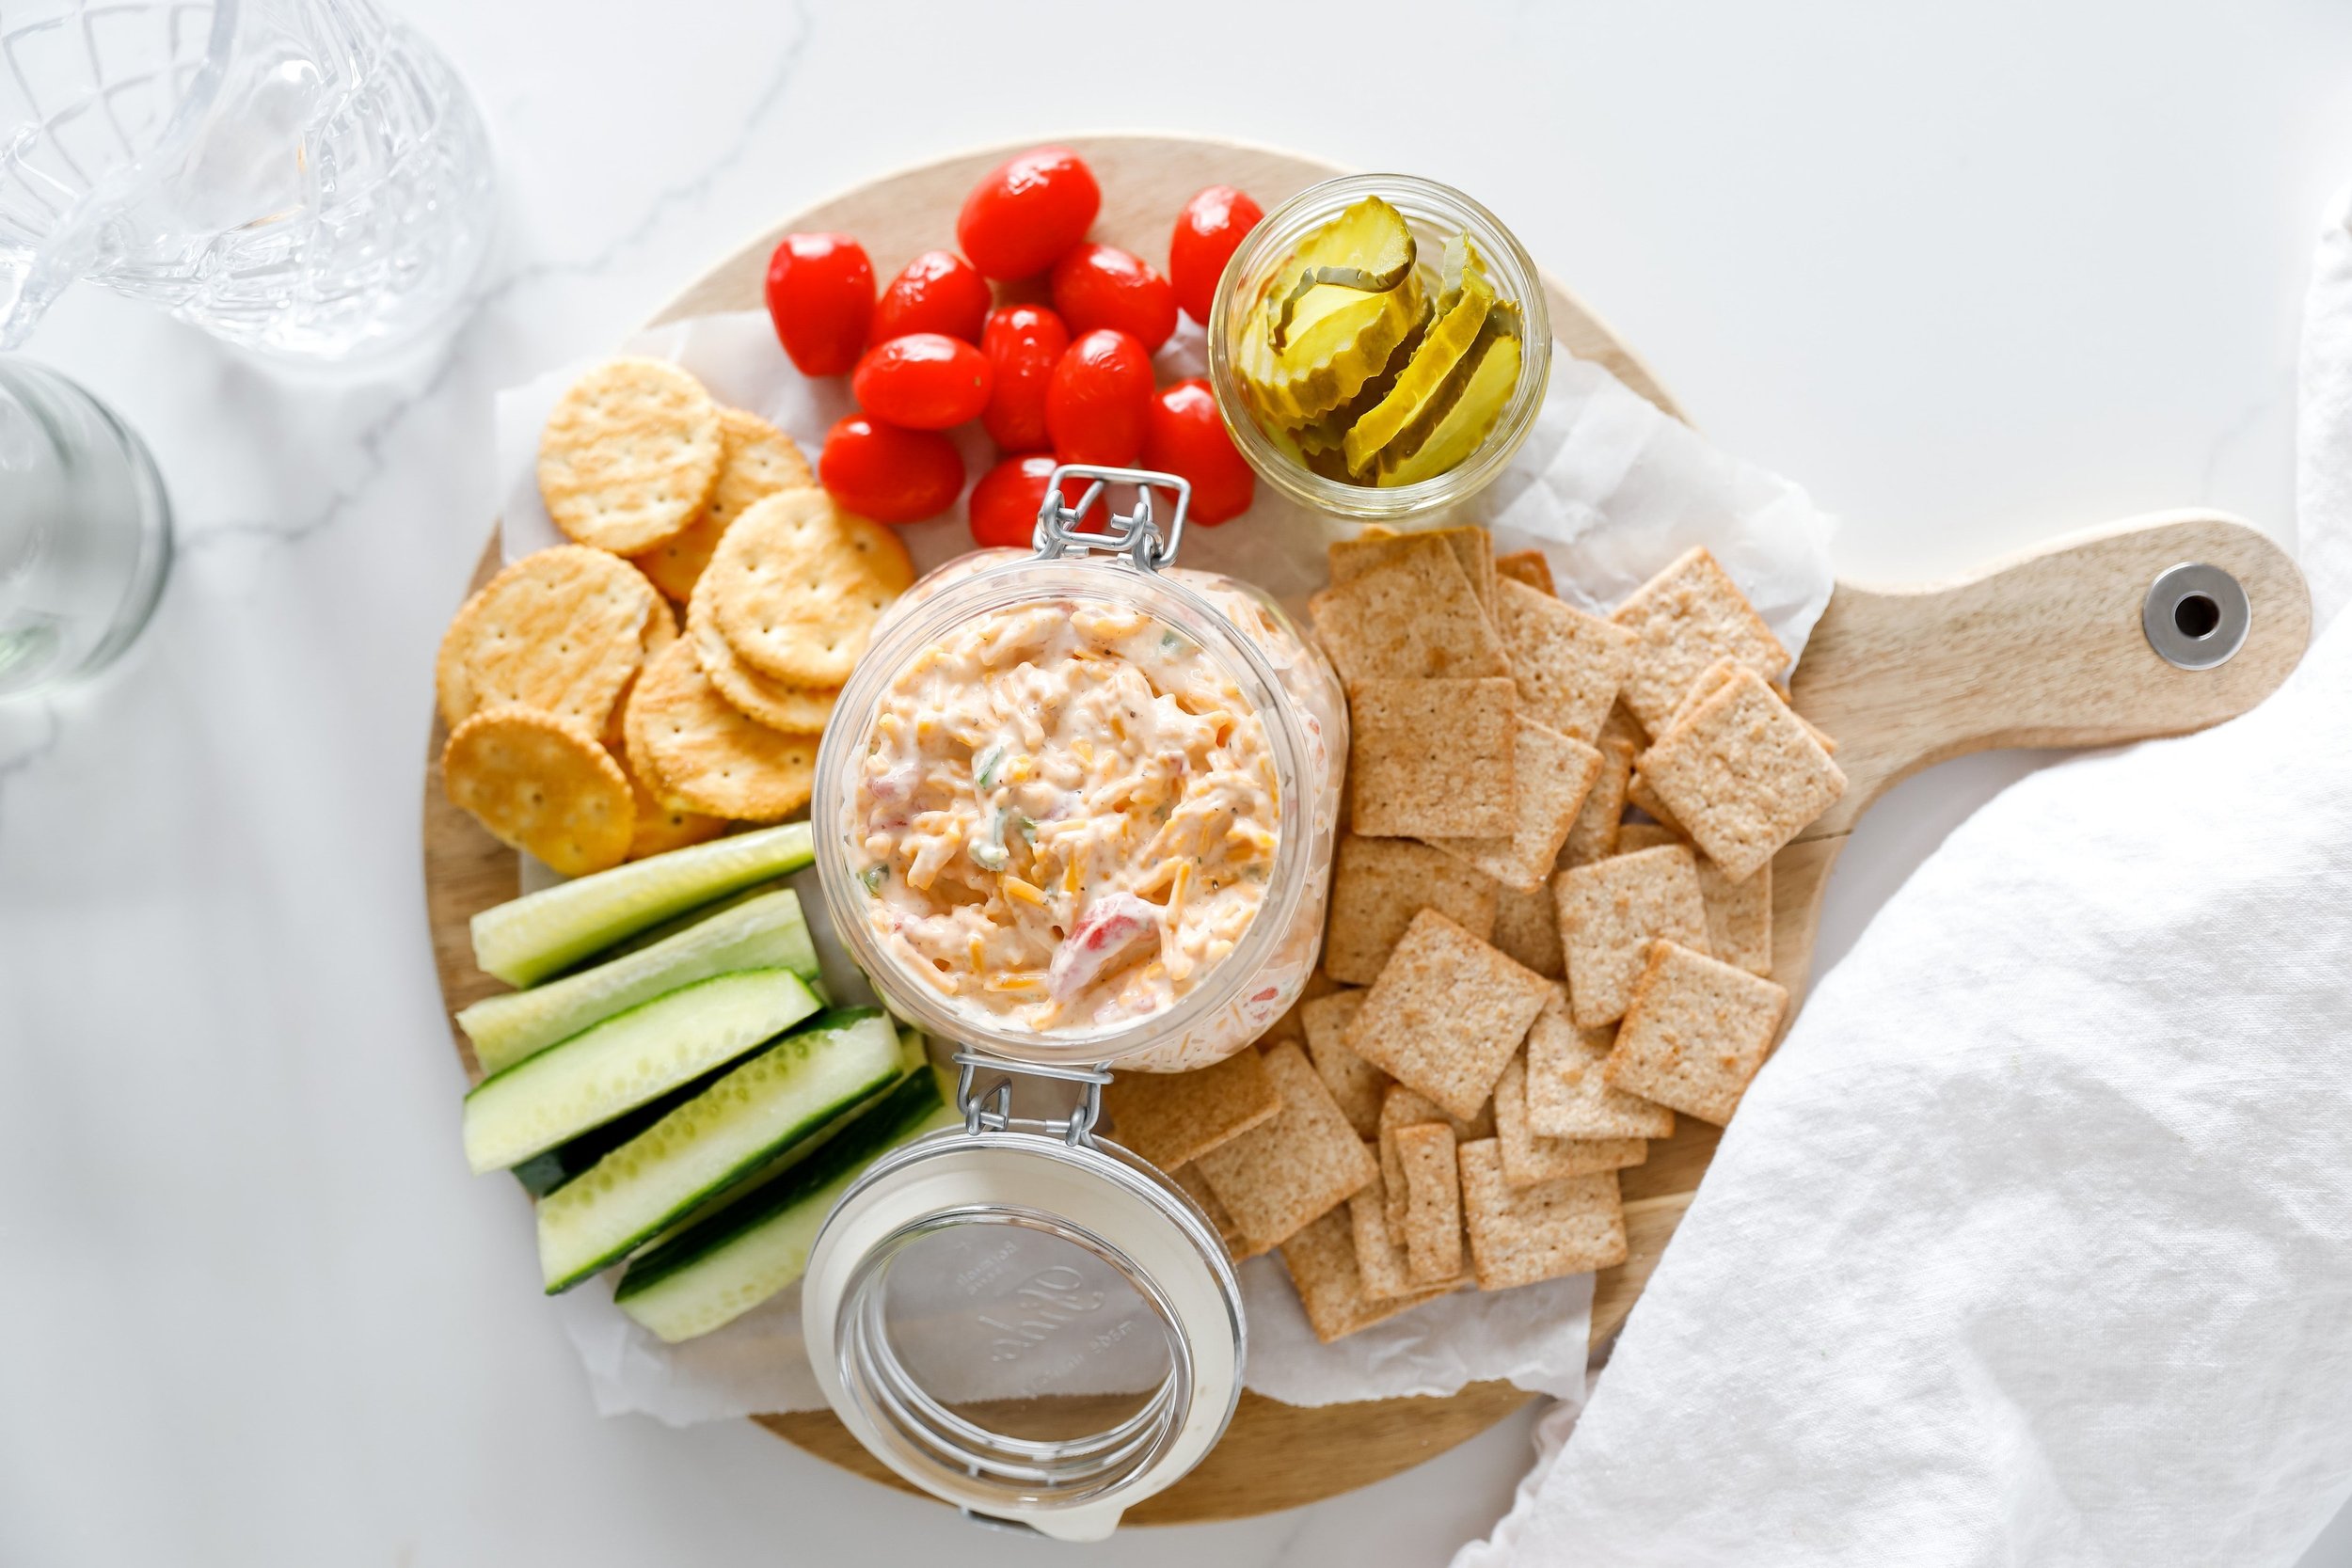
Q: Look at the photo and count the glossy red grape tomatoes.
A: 11